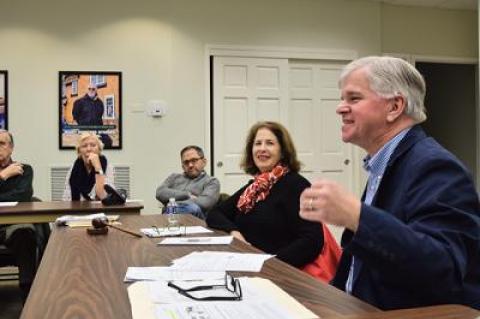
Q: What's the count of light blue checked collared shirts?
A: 1